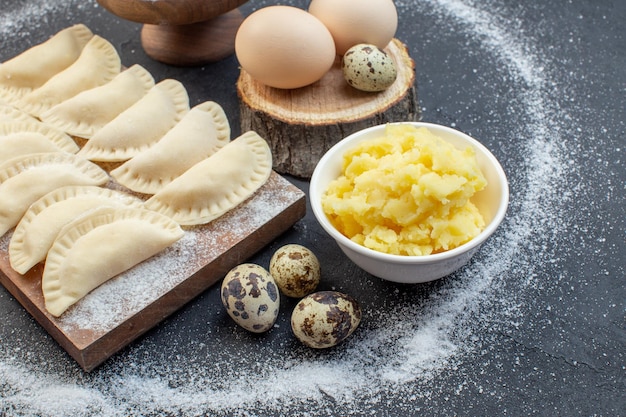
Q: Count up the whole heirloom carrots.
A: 0